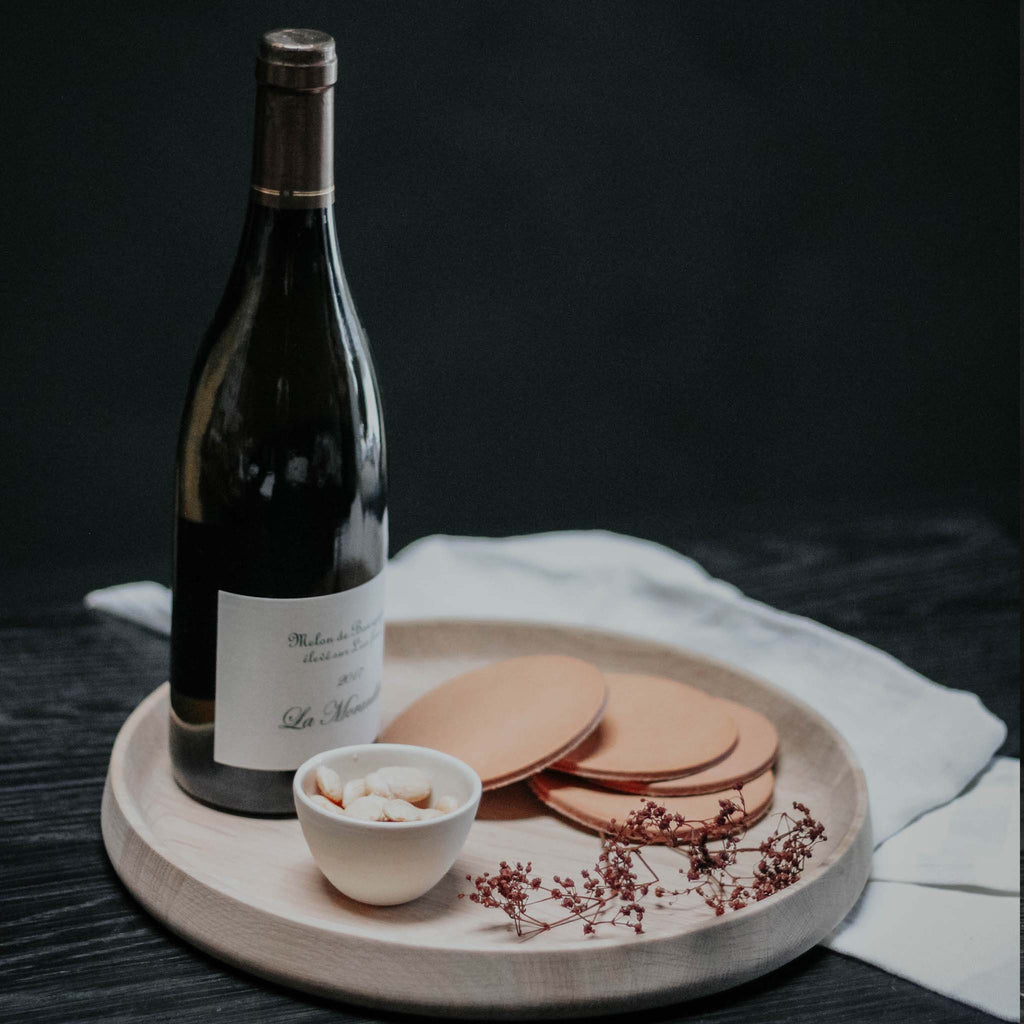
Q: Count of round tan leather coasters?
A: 4